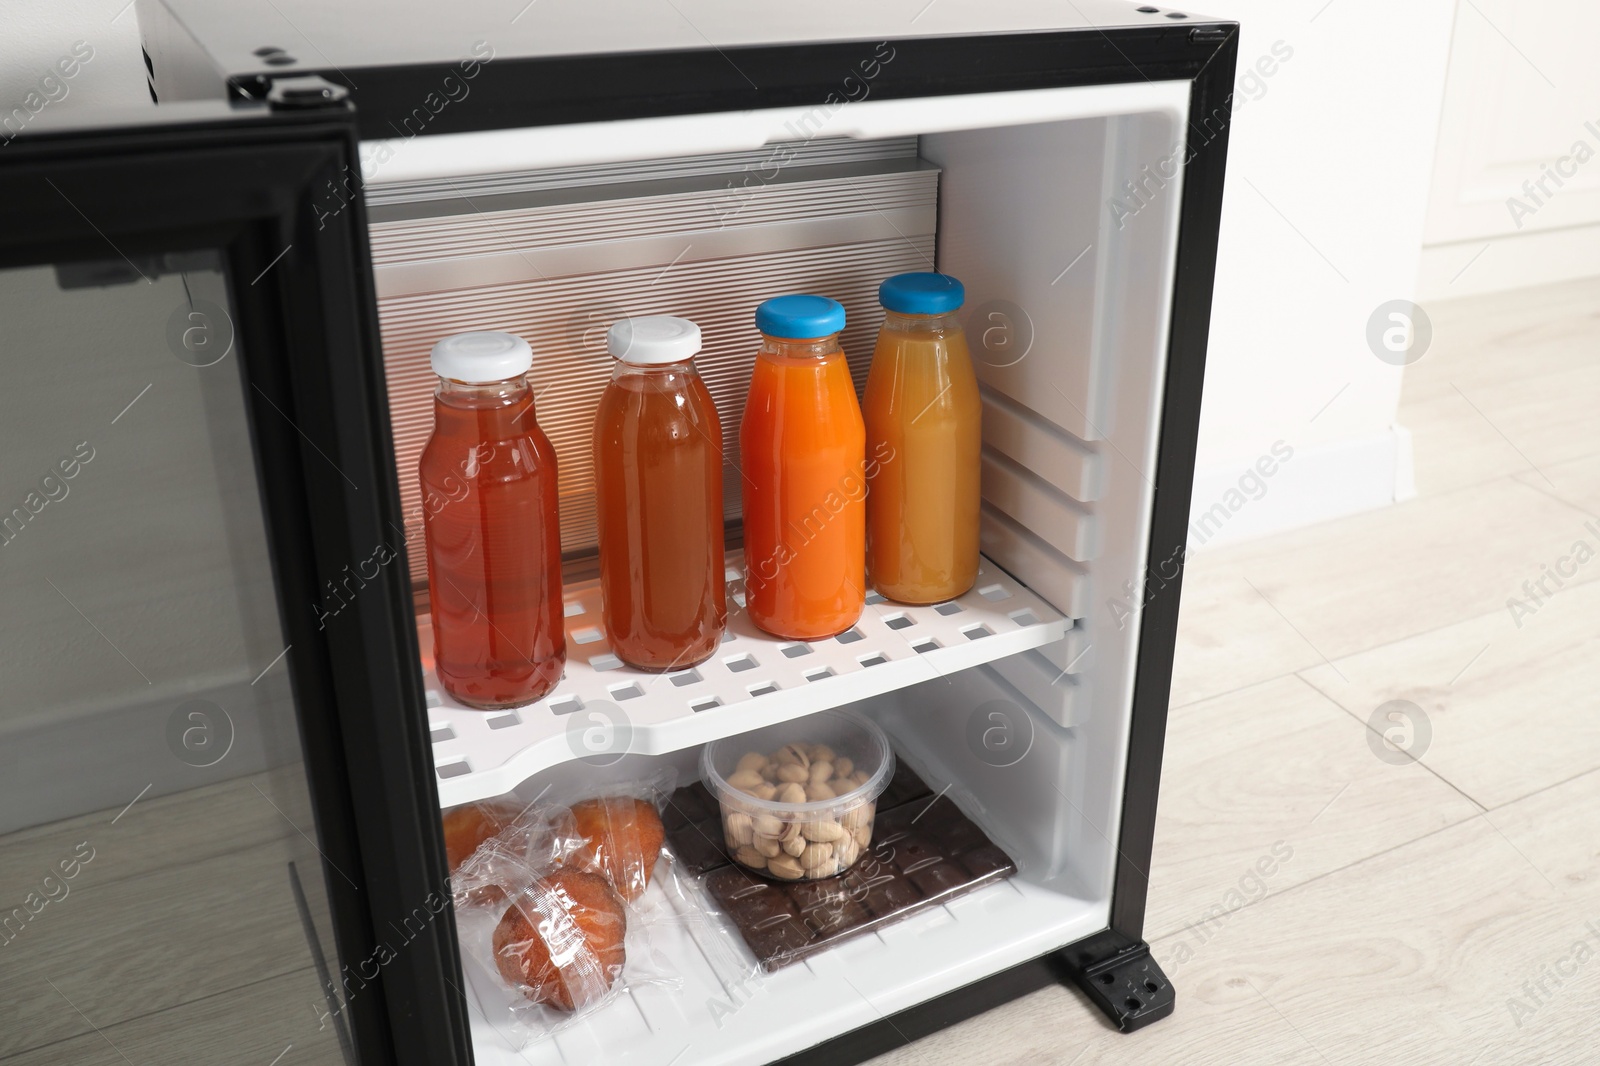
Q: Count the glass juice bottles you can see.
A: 4